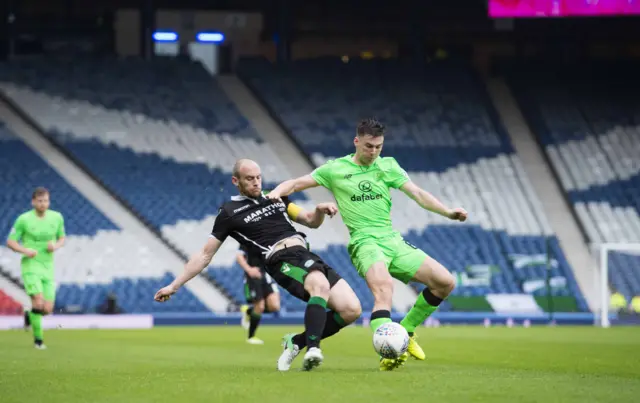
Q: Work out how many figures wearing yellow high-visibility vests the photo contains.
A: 2